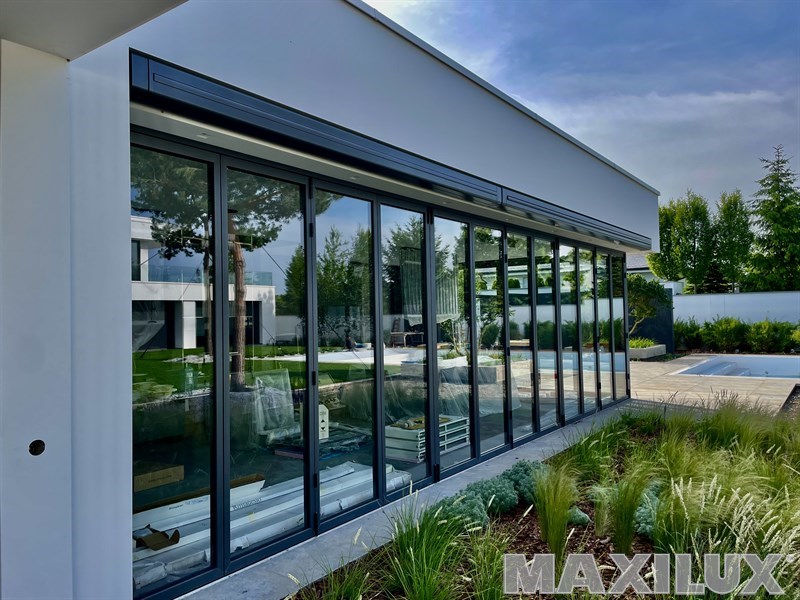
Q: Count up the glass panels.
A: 12